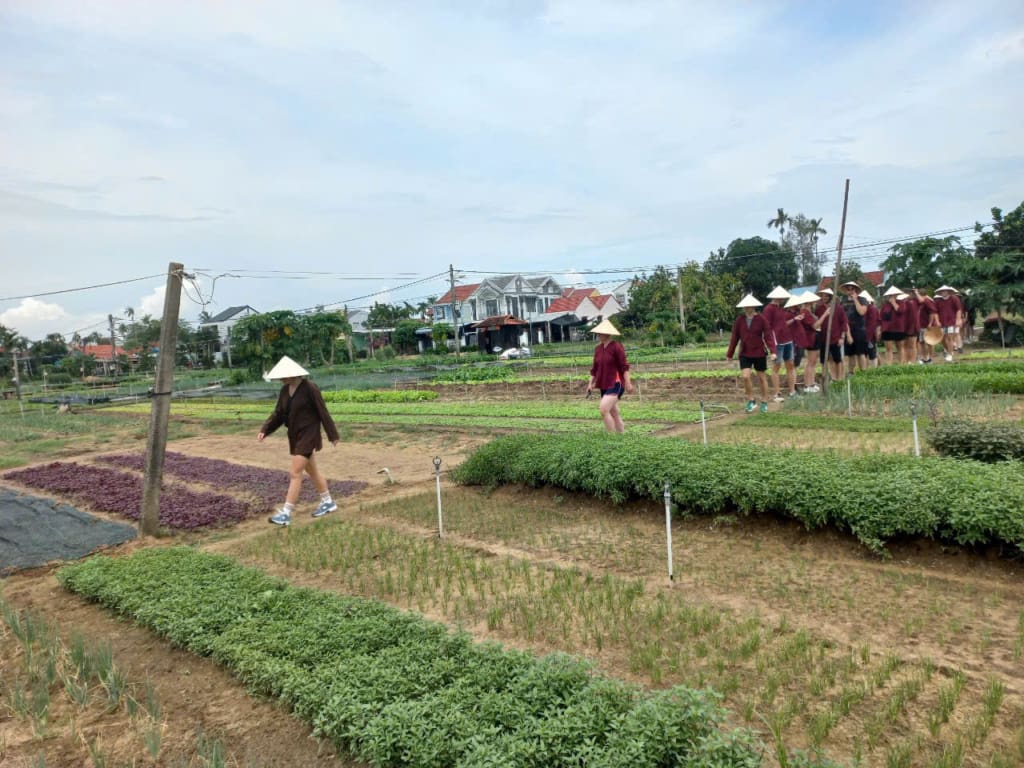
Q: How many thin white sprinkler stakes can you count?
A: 5